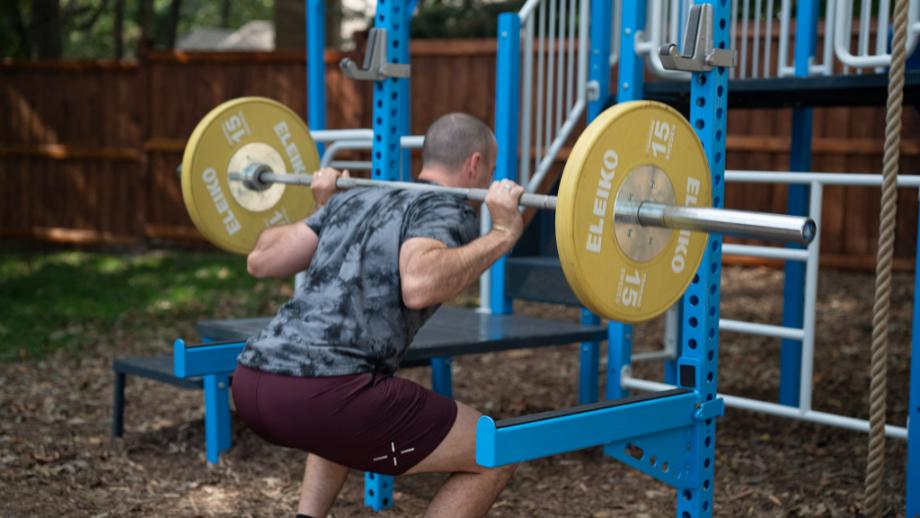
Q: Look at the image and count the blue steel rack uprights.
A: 2